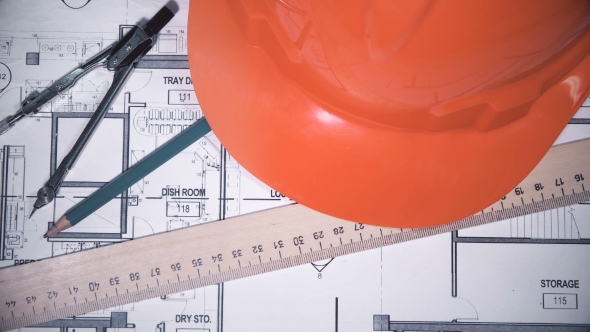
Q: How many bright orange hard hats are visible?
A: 1